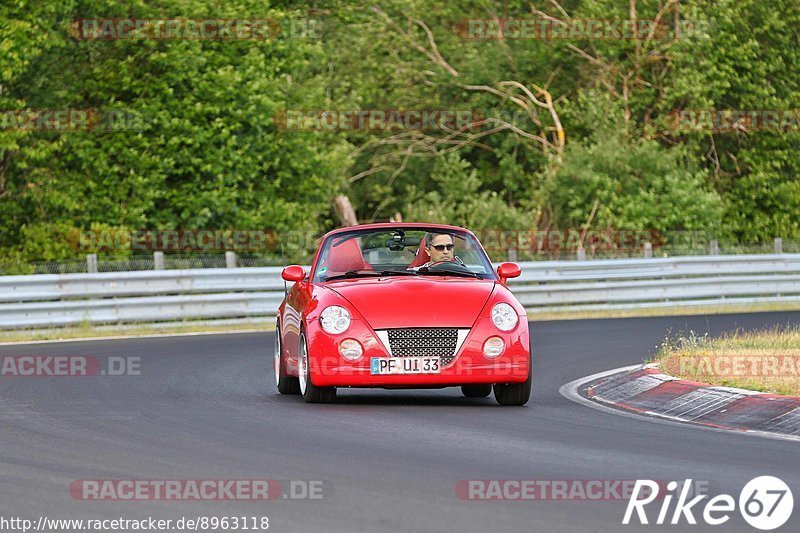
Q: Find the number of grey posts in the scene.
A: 8